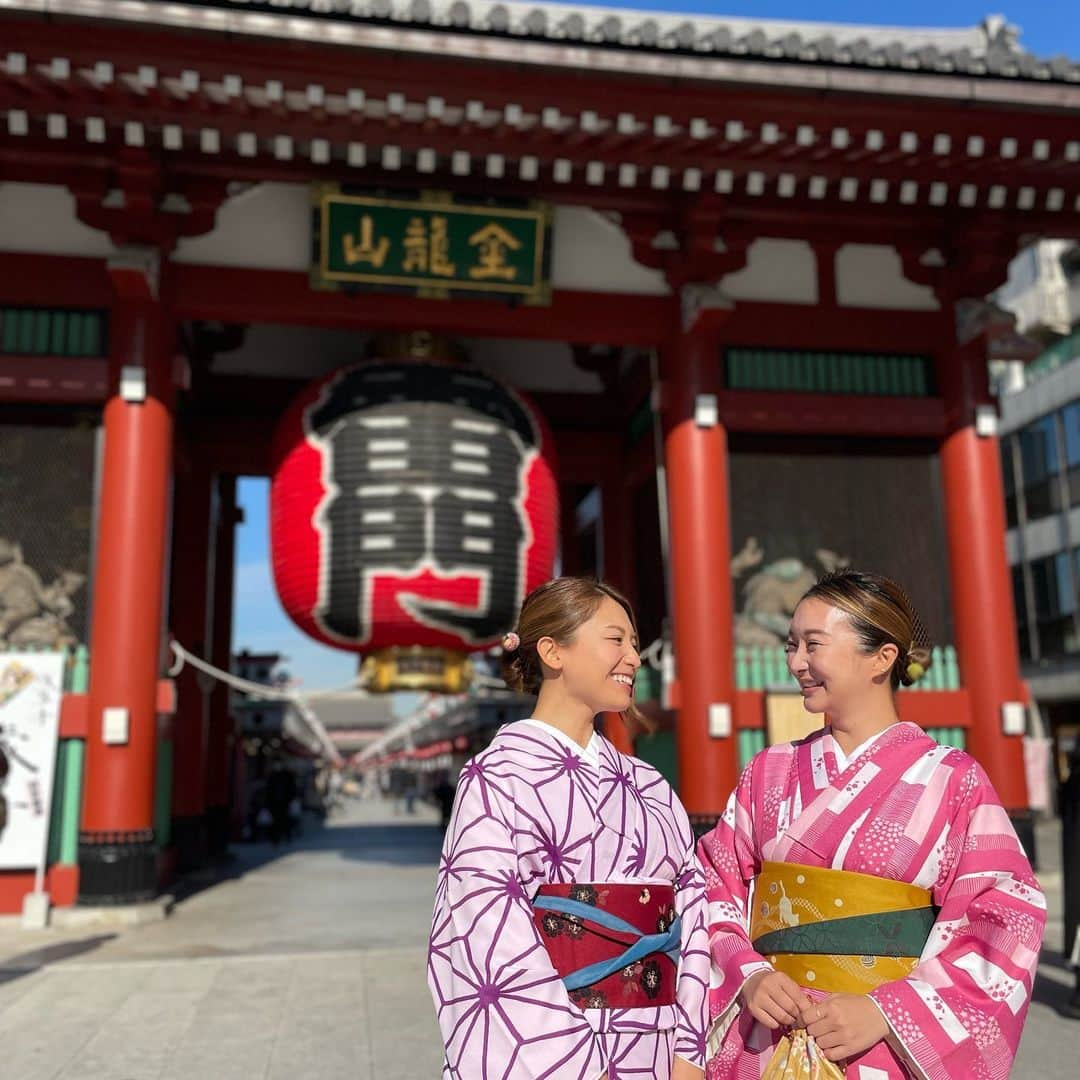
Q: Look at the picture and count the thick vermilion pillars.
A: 3